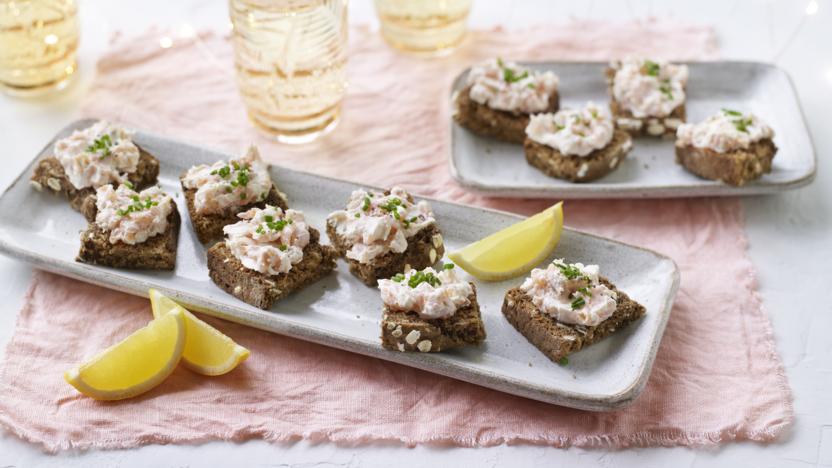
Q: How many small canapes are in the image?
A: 11